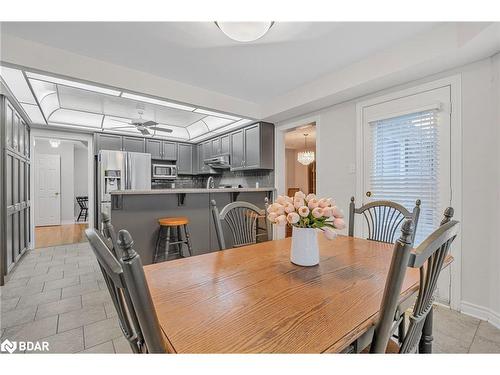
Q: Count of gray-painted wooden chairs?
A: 4